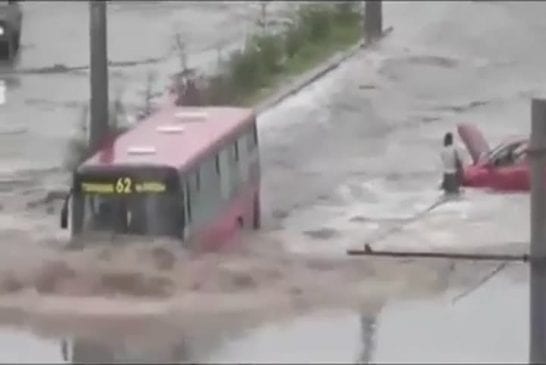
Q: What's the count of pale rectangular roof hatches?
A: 3